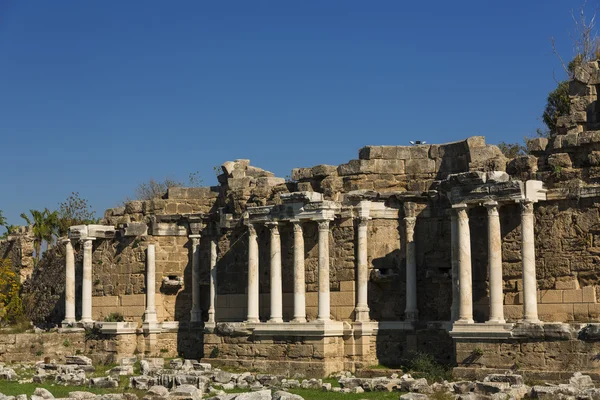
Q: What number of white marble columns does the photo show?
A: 15